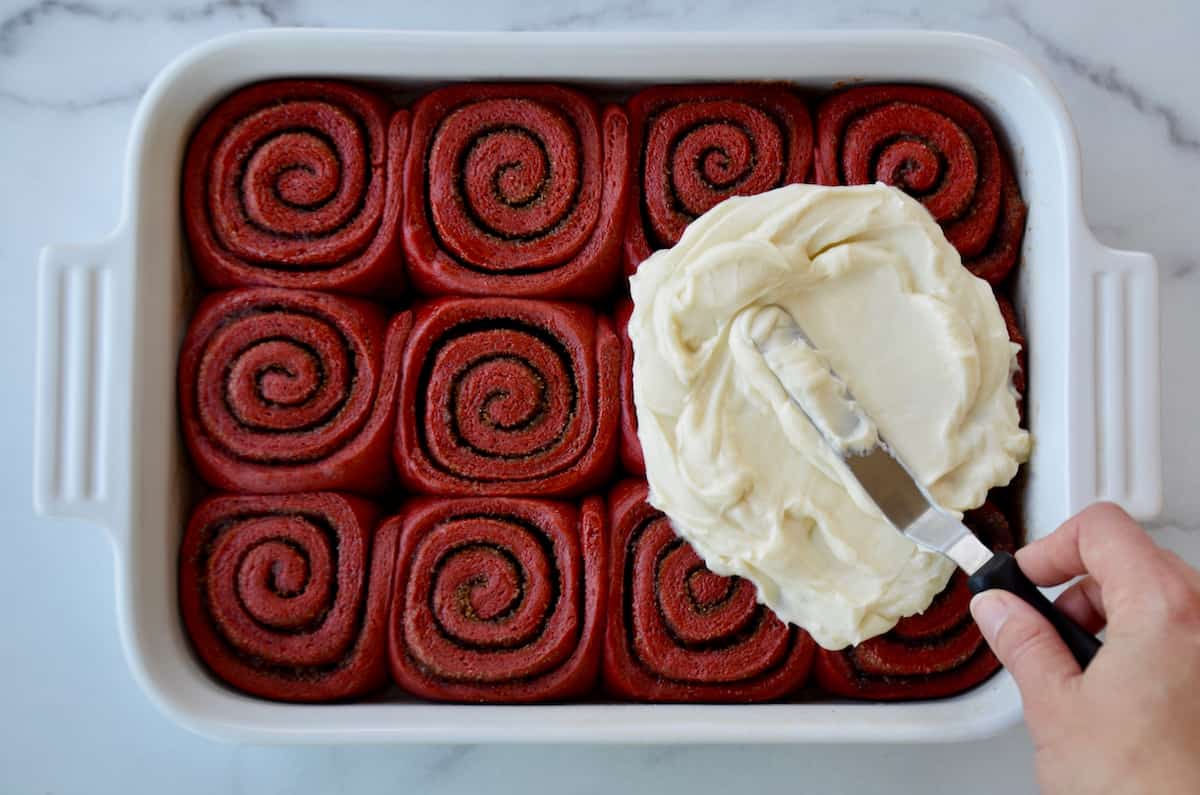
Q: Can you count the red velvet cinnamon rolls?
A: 12